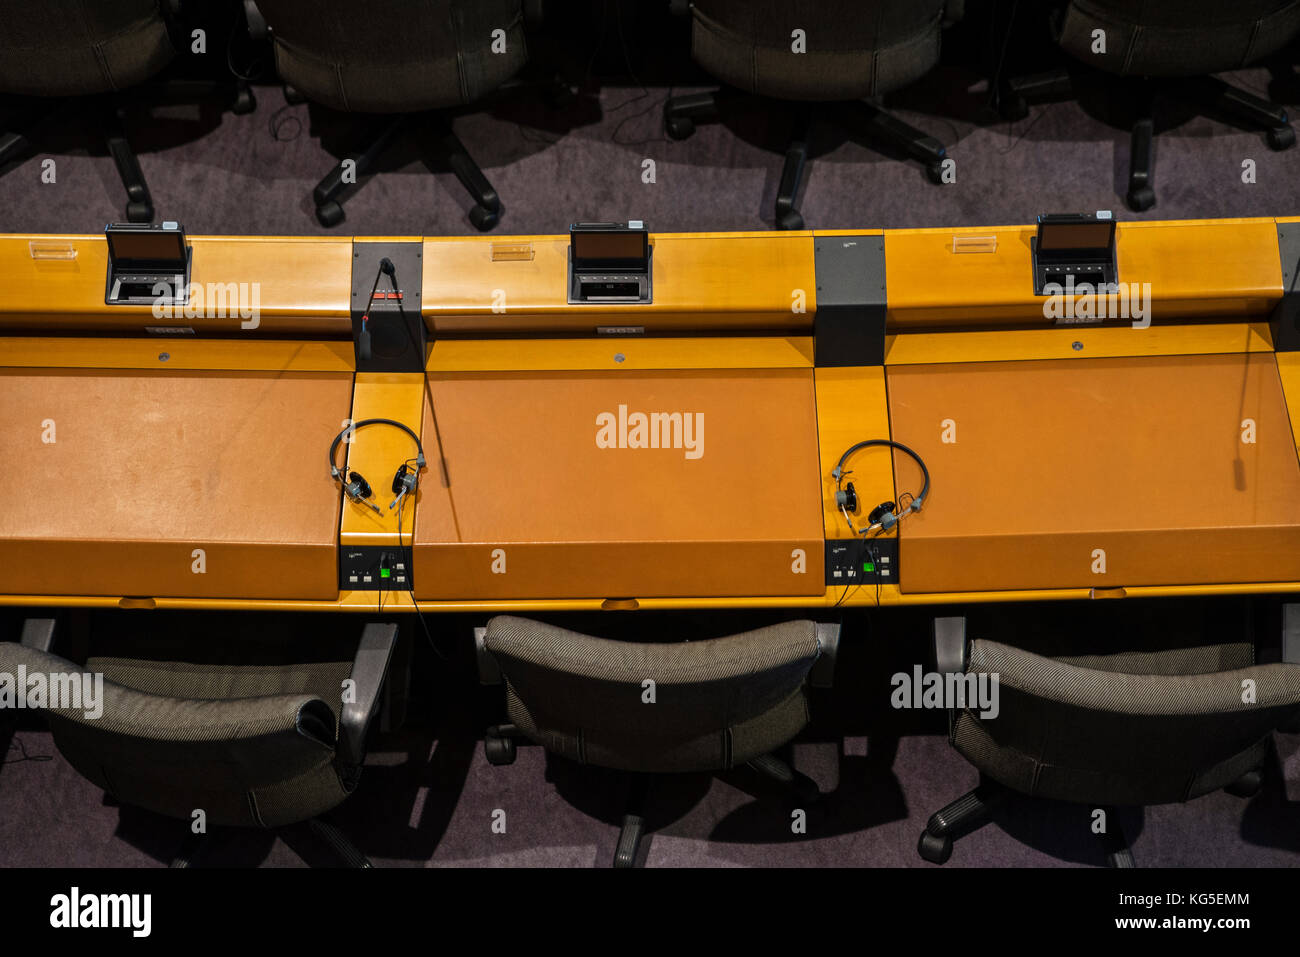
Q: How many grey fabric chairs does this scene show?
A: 7